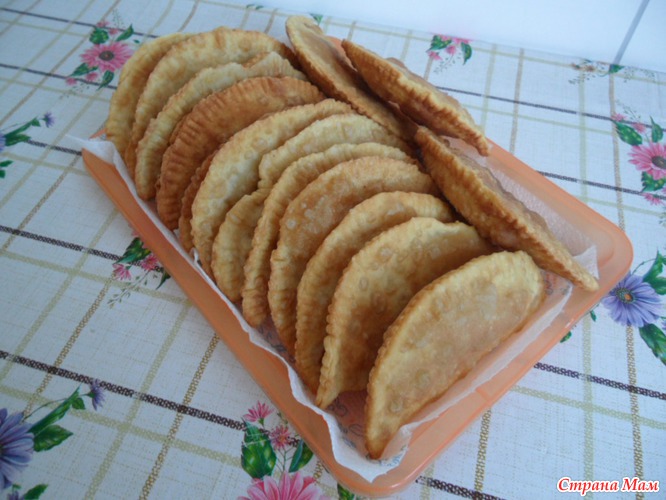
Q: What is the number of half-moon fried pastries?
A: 15